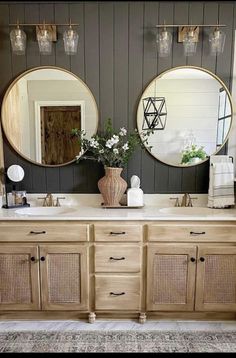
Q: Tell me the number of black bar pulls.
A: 5